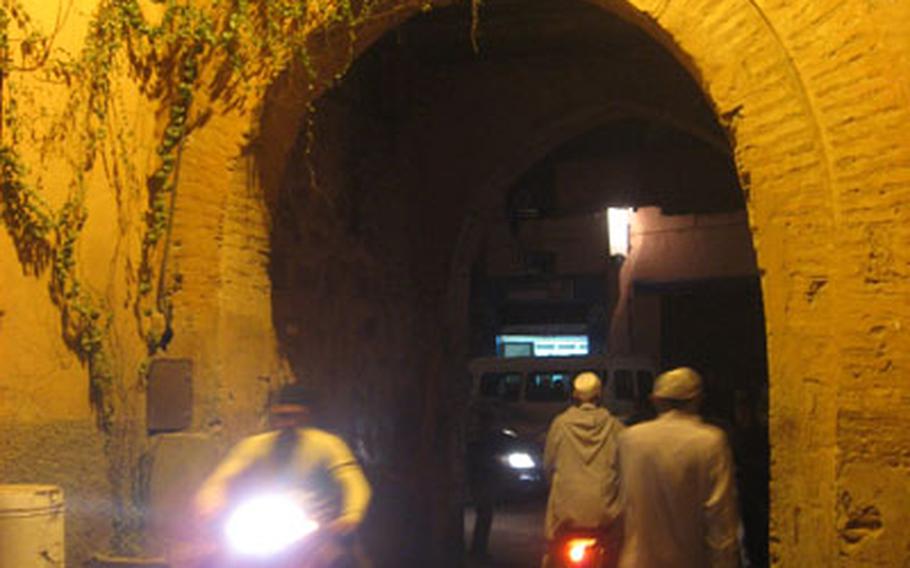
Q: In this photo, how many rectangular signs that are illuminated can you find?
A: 1